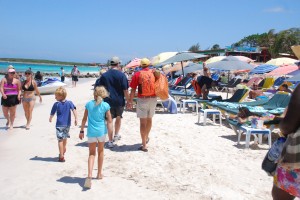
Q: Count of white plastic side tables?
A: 3